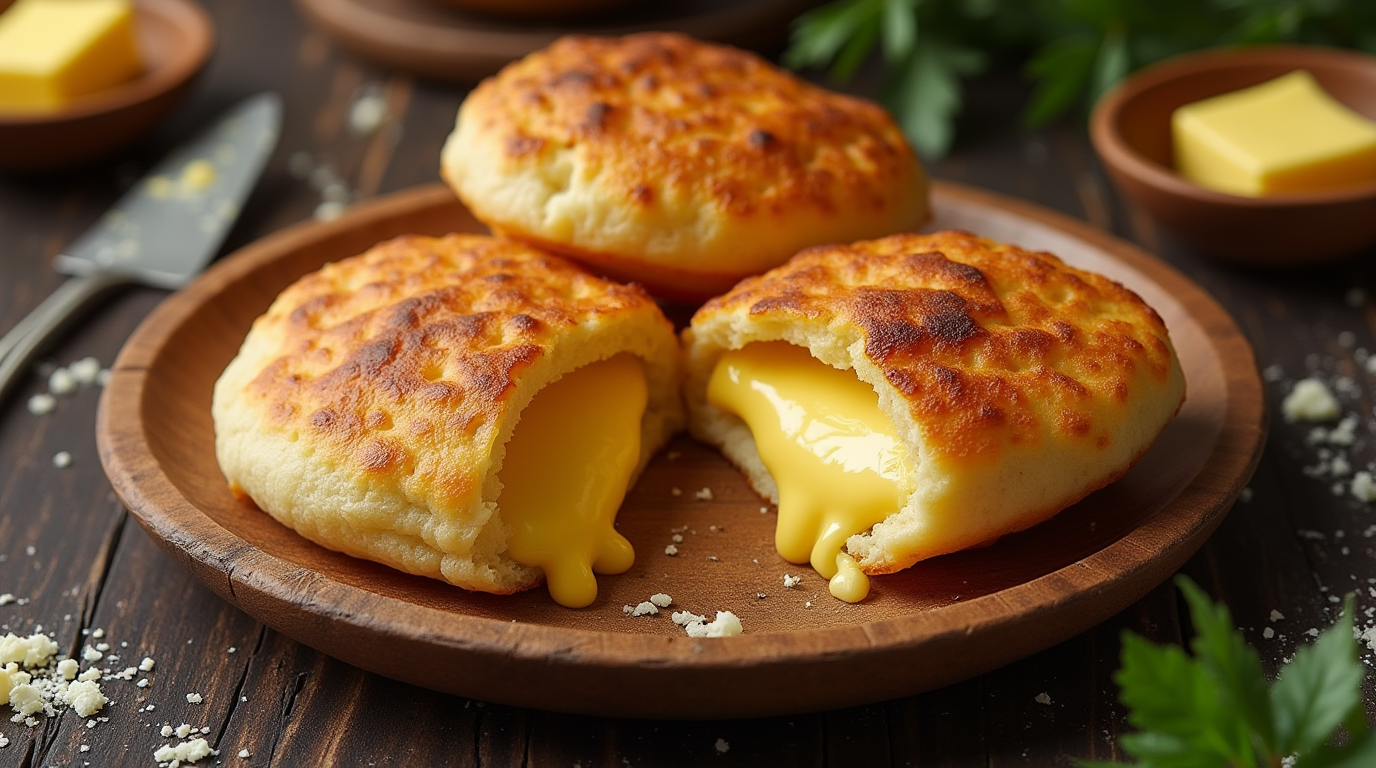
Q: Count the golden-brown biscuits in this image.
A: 3